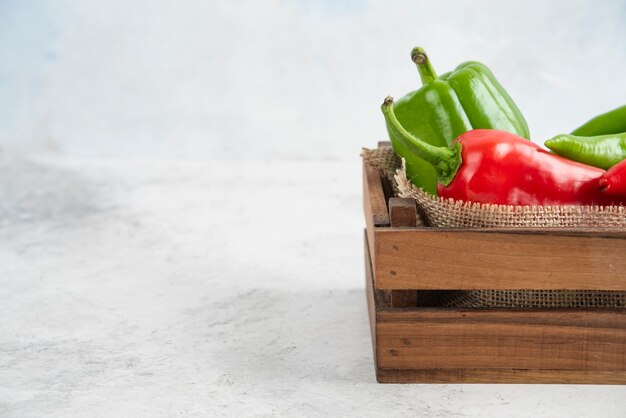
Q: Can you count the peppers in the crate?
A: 5